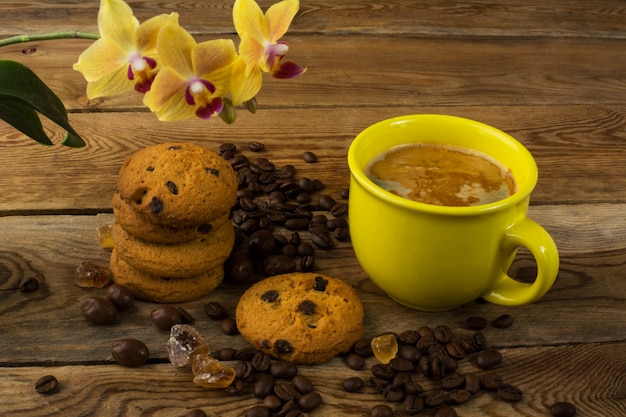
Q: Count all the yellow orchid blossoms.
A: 3